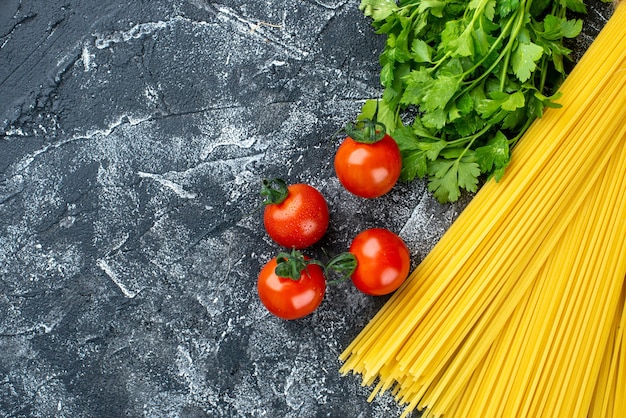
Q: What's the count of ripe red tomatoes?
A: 4